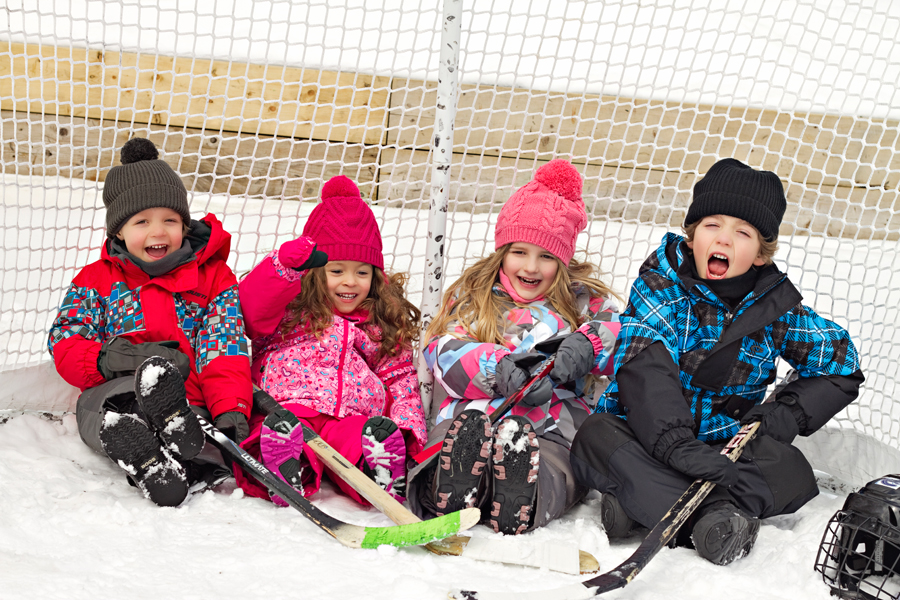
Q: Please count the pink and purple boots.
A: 2